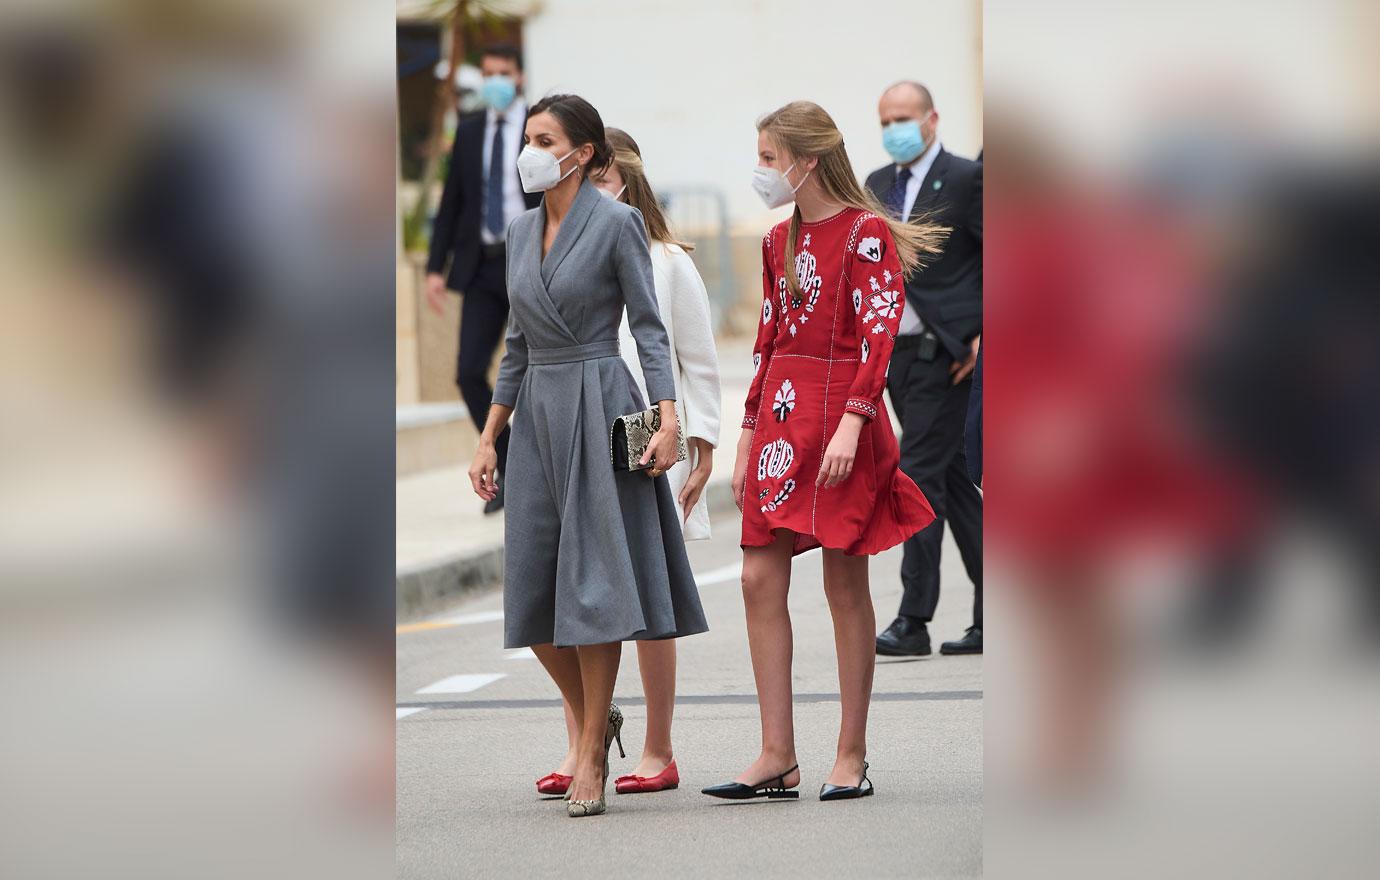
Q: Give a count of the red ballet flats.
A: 2